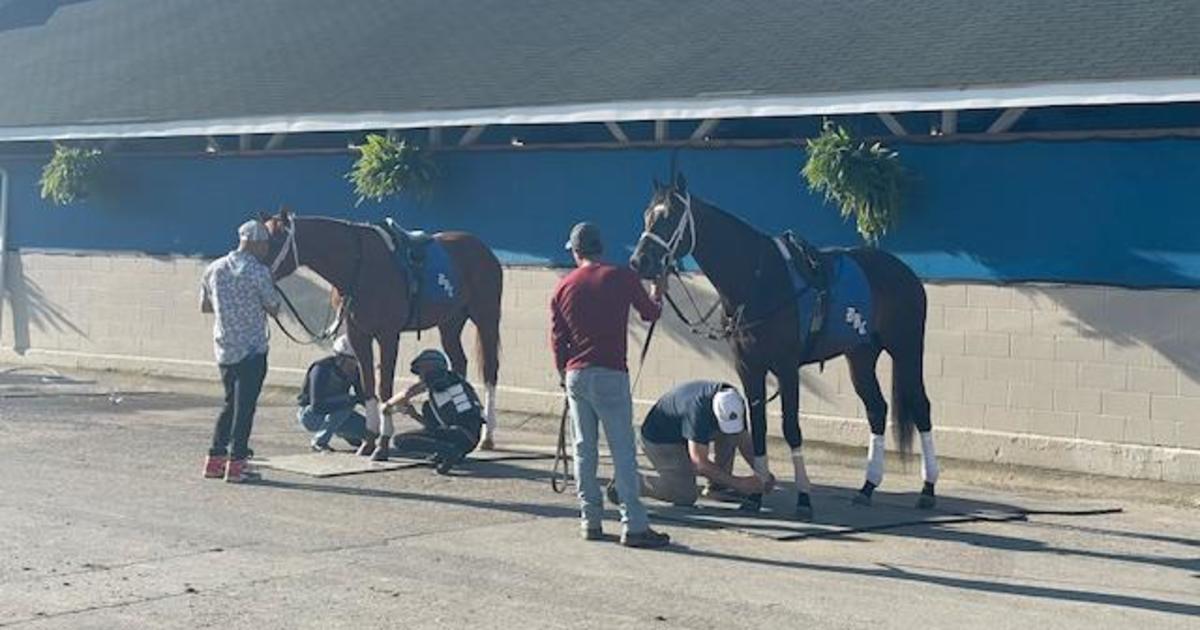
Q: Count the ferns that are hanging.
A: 3